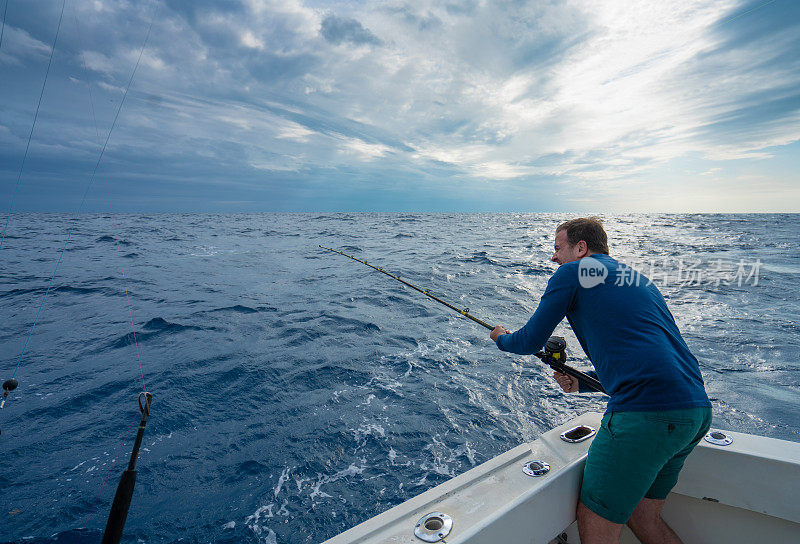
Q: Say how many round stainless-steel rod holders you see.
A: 3